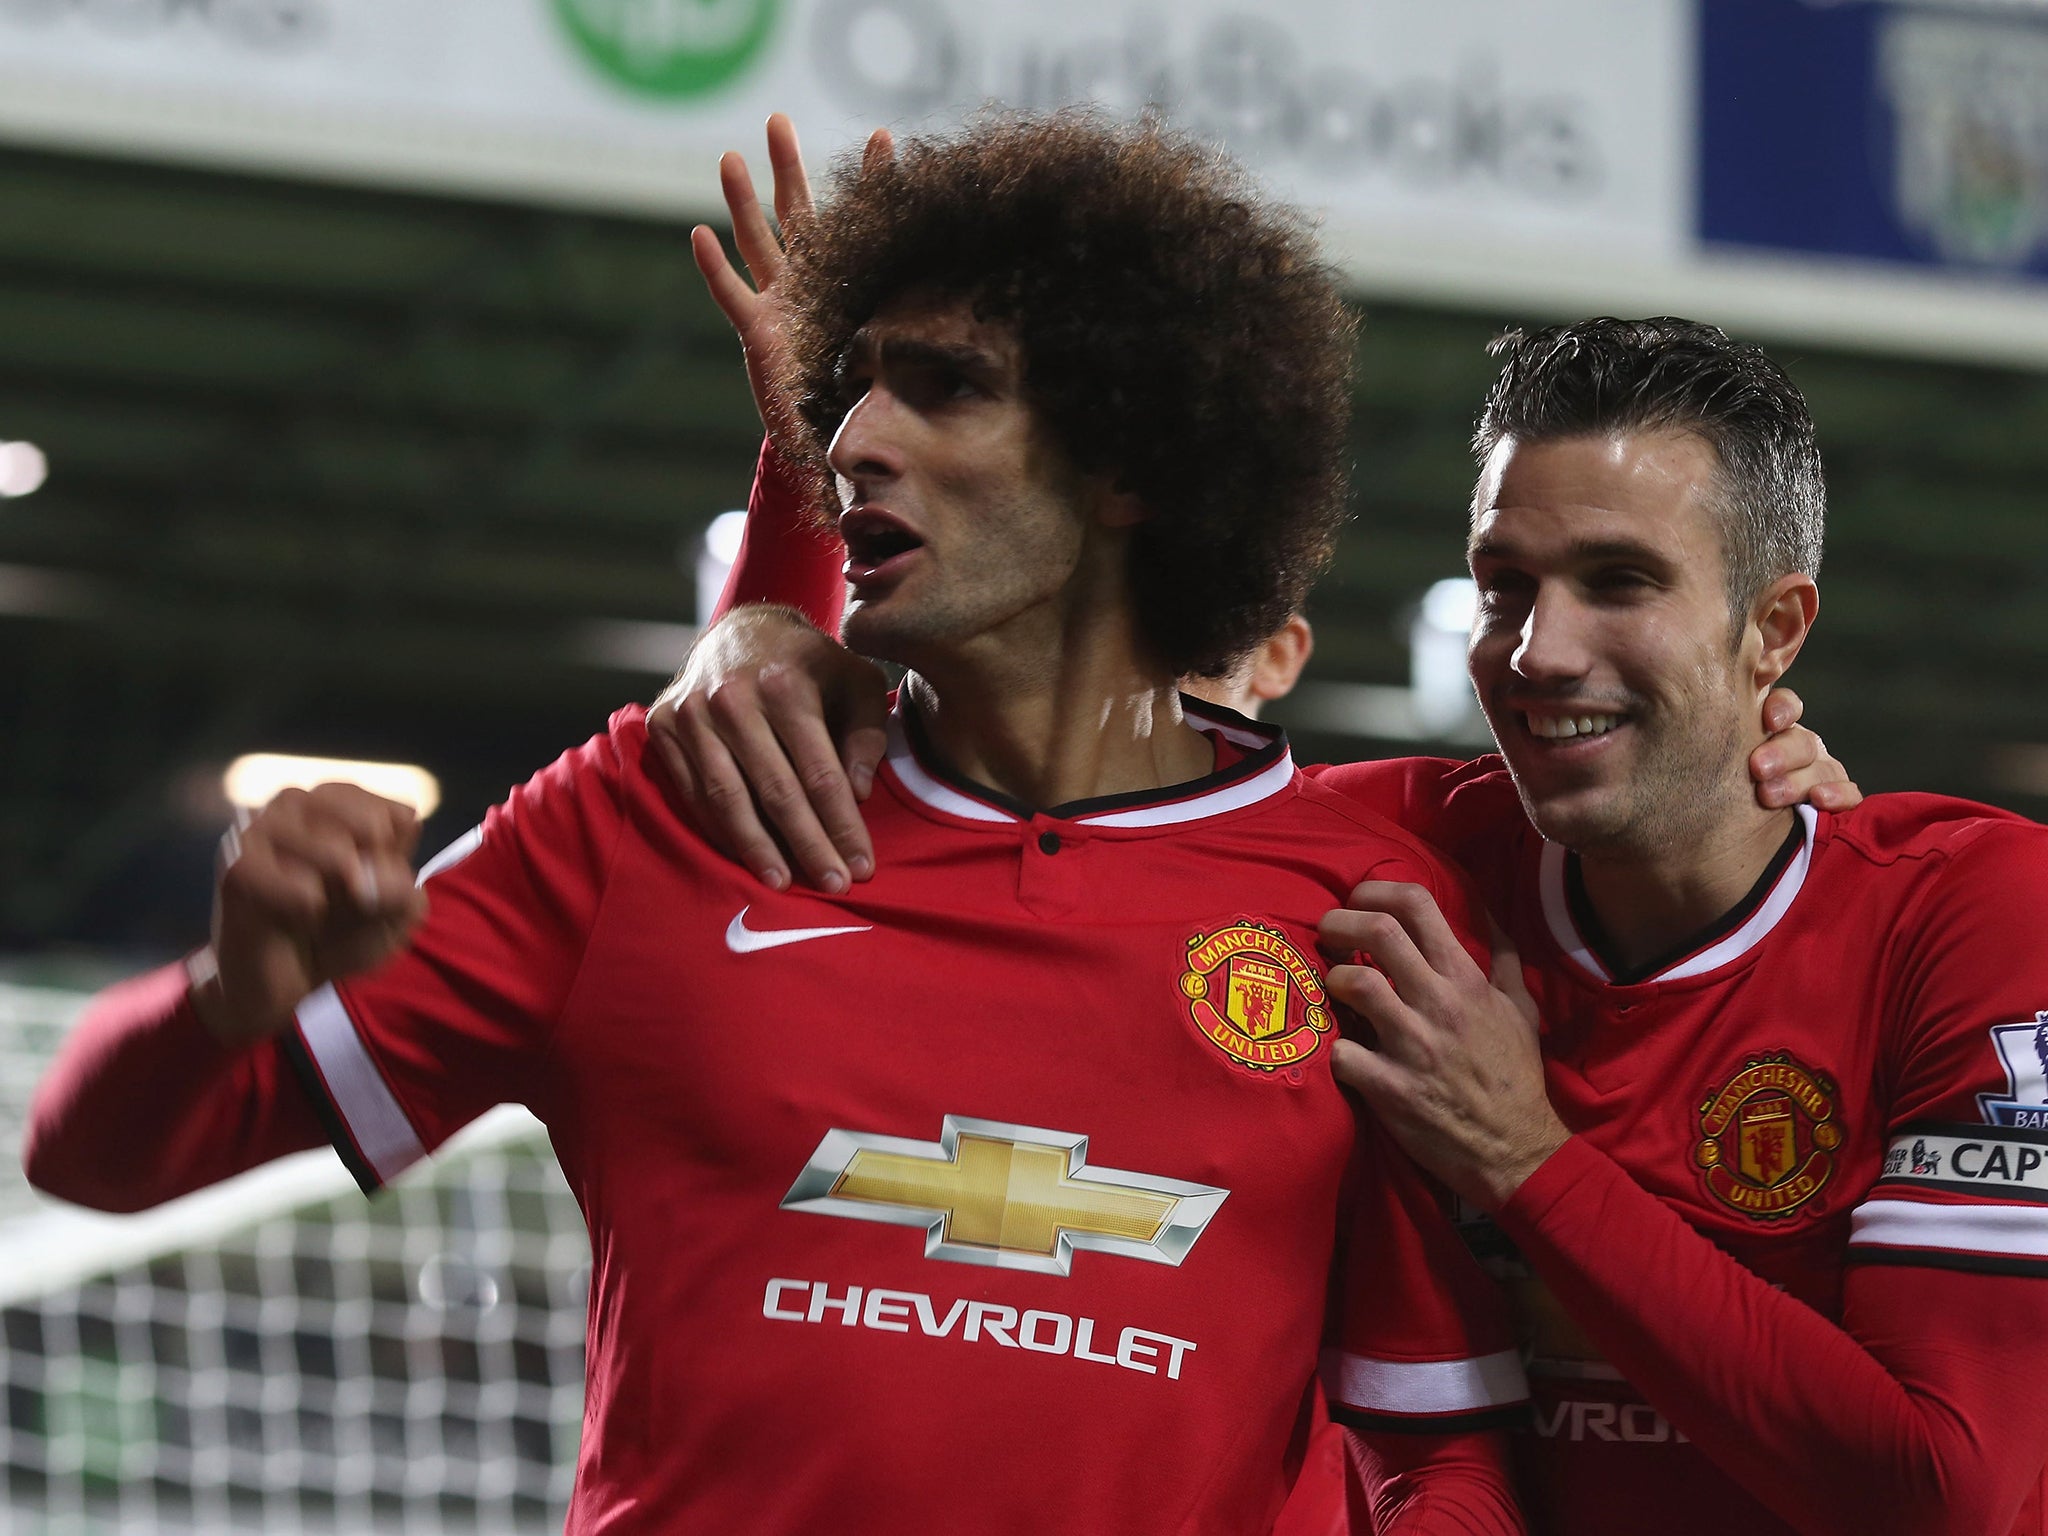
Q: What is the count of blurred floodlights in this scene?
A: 4